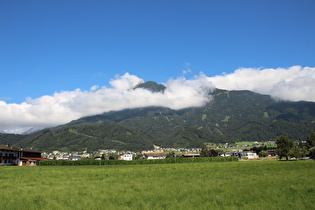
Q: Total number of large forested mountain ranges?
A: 1